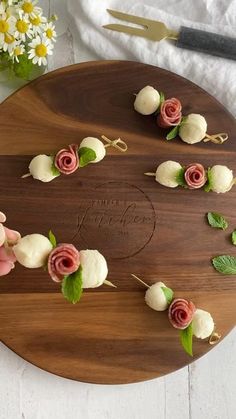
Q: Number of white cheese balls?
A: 10